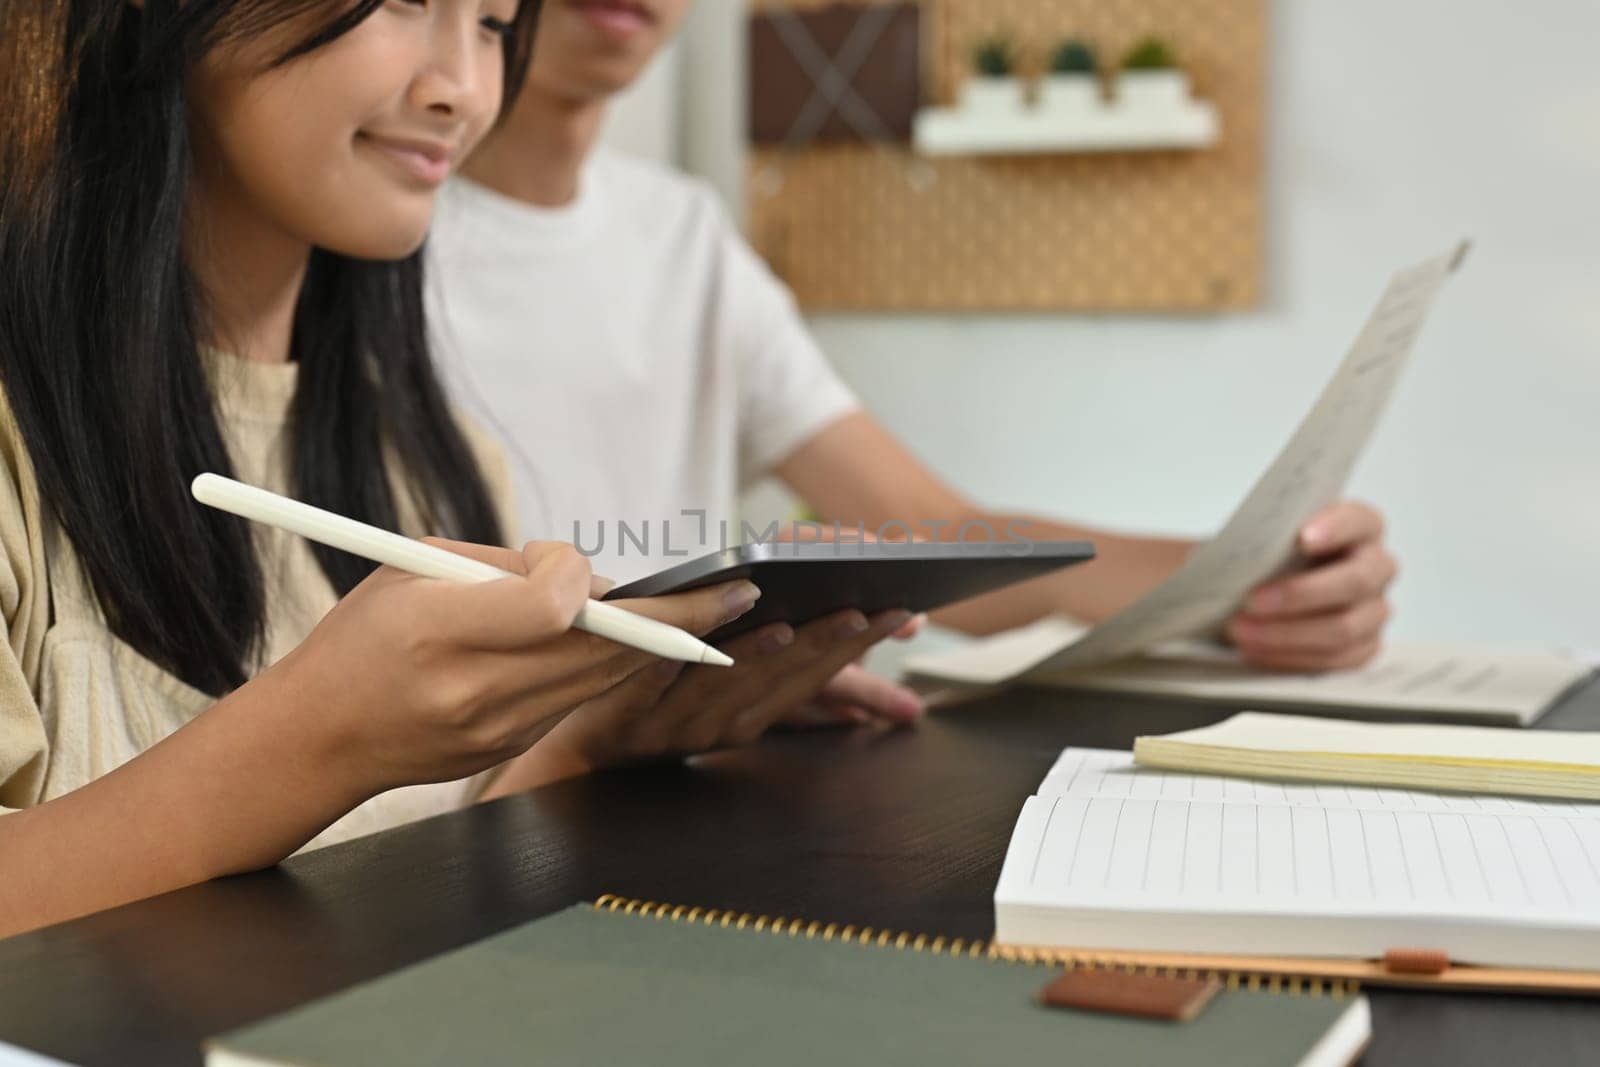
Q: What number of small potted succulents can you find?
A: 3